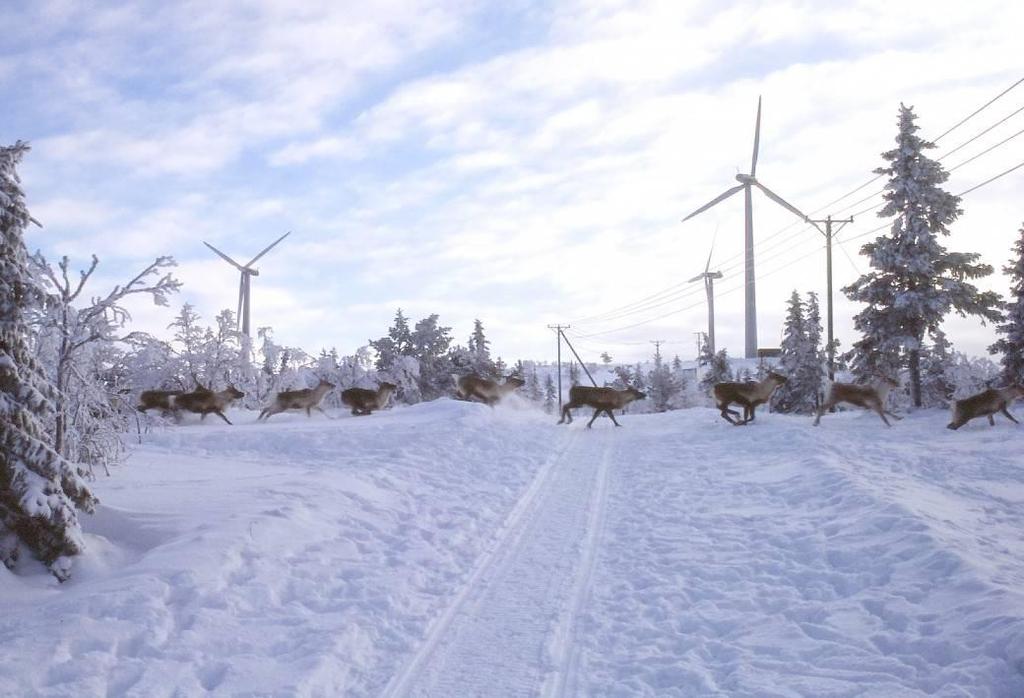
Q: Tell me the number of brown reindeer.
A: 9